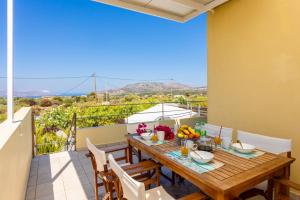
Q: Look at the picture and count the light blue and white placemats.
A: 3